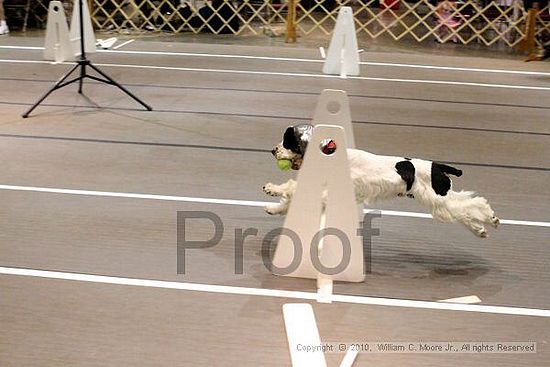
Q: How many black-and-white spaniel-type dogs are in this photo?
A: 1